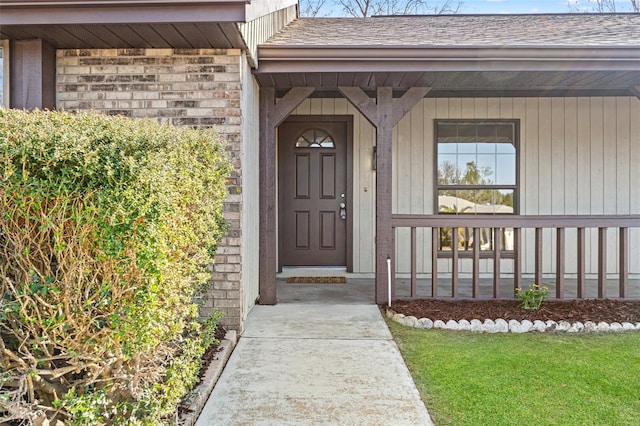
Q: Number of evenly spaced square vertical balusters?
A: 11